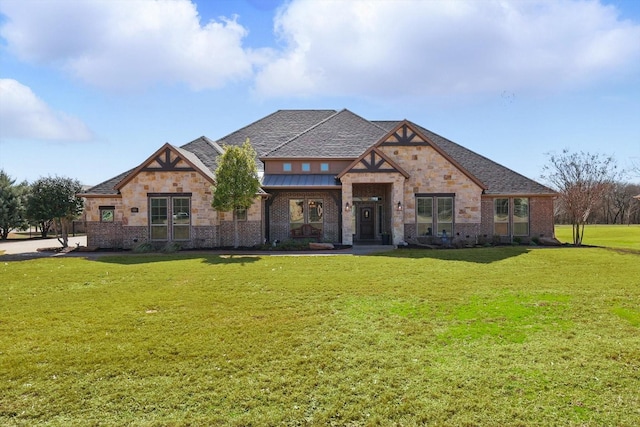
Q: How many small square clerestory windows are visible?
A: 3